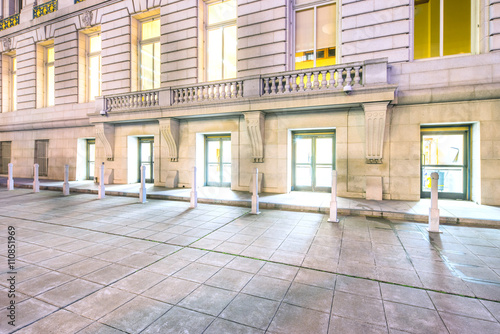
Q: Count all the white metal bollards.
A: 9